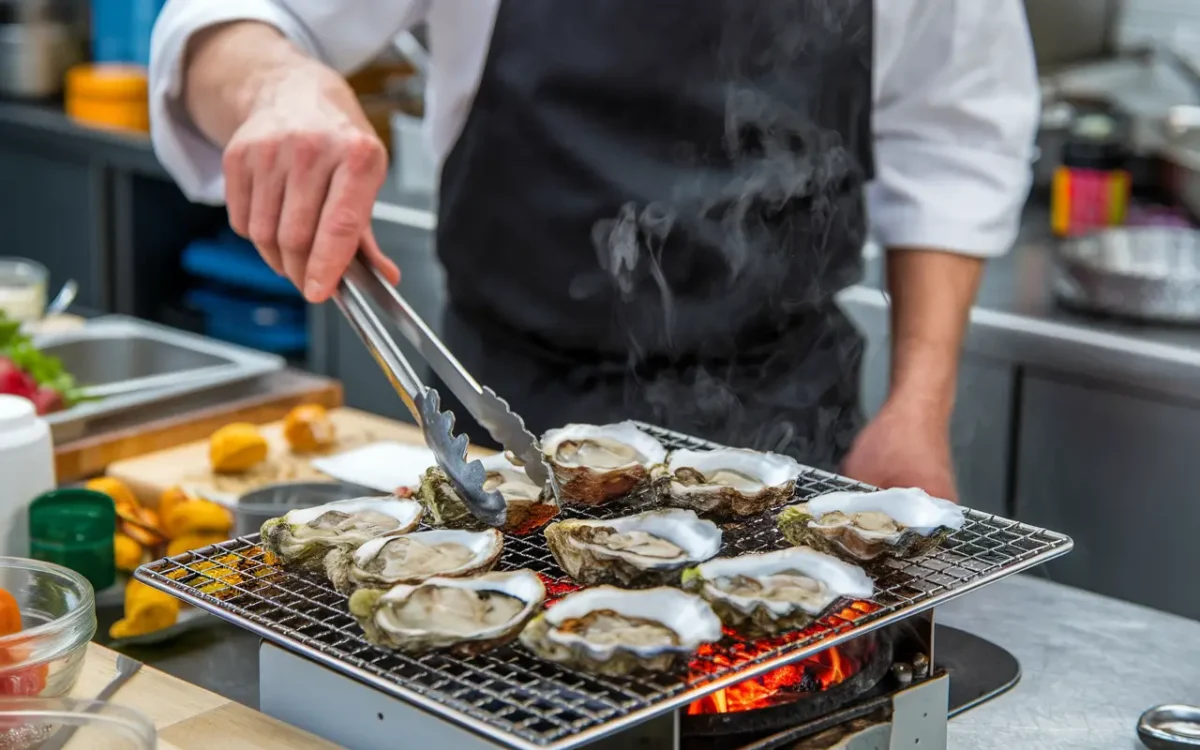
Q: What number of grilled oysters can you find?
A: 10